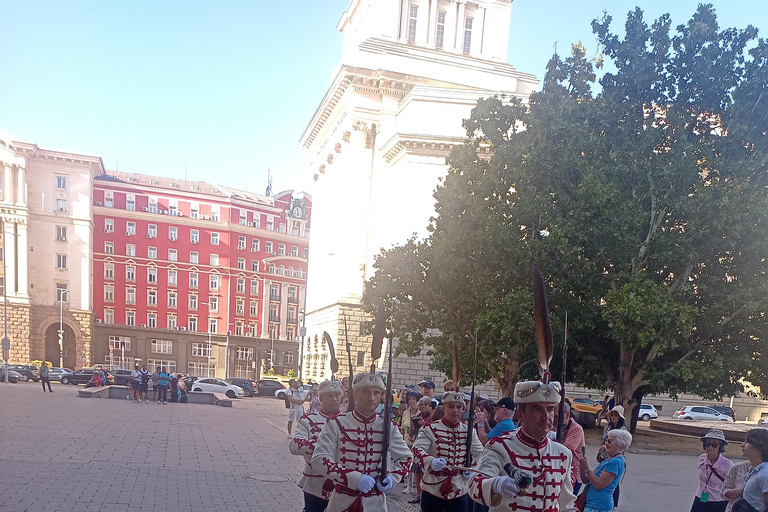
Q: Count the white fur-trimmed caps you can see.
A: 4